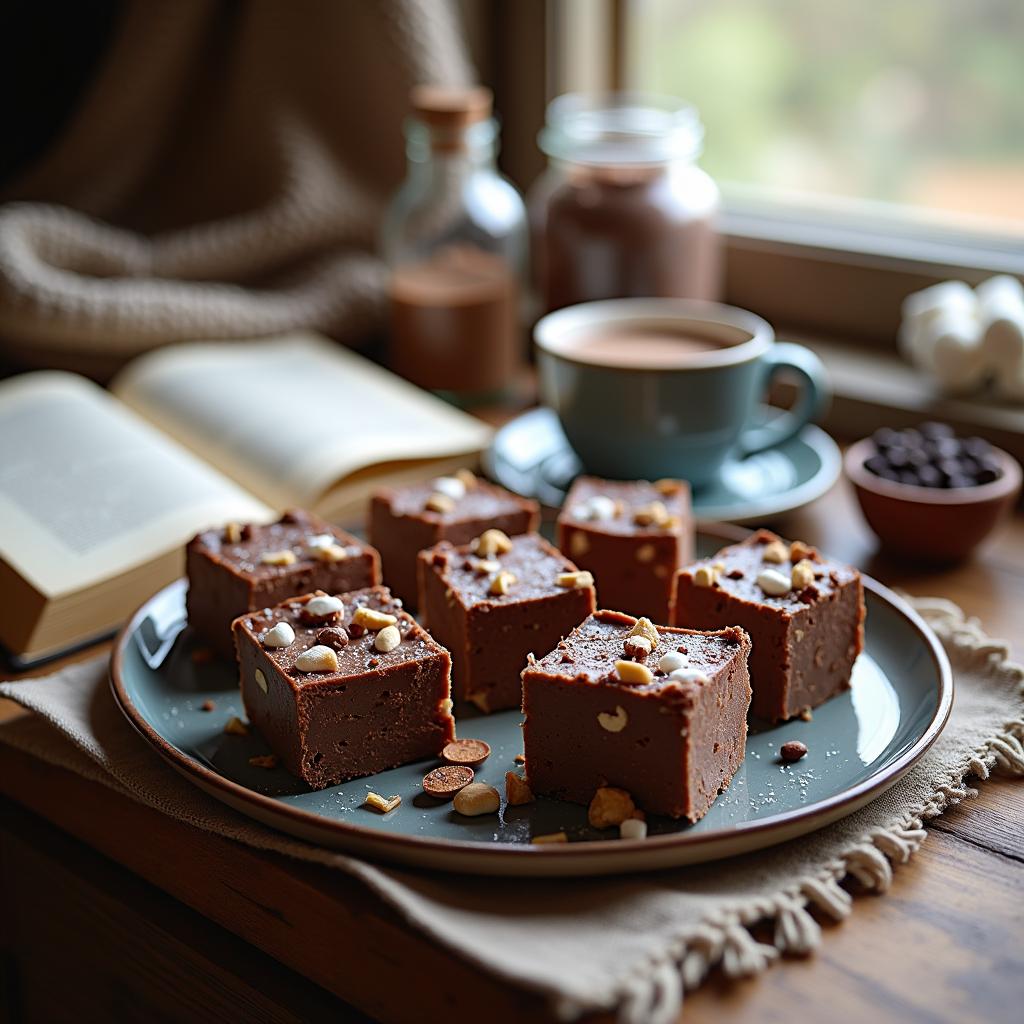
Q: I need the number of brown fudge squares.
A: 7